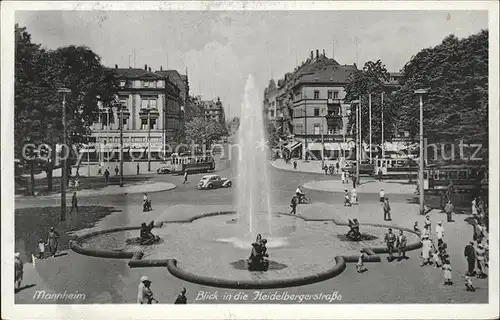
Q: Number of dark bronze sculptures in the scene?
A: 3